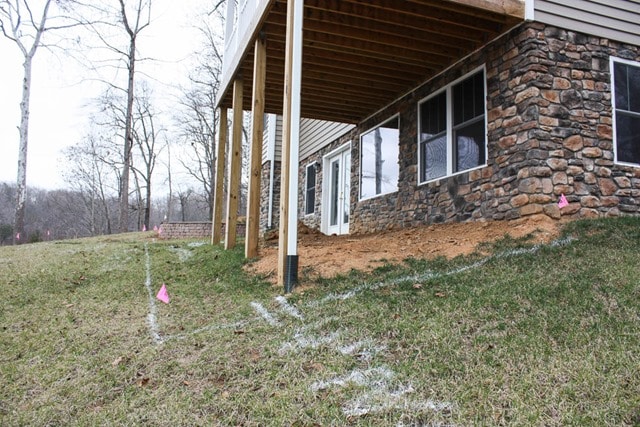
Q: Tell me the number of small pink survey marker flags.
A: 7